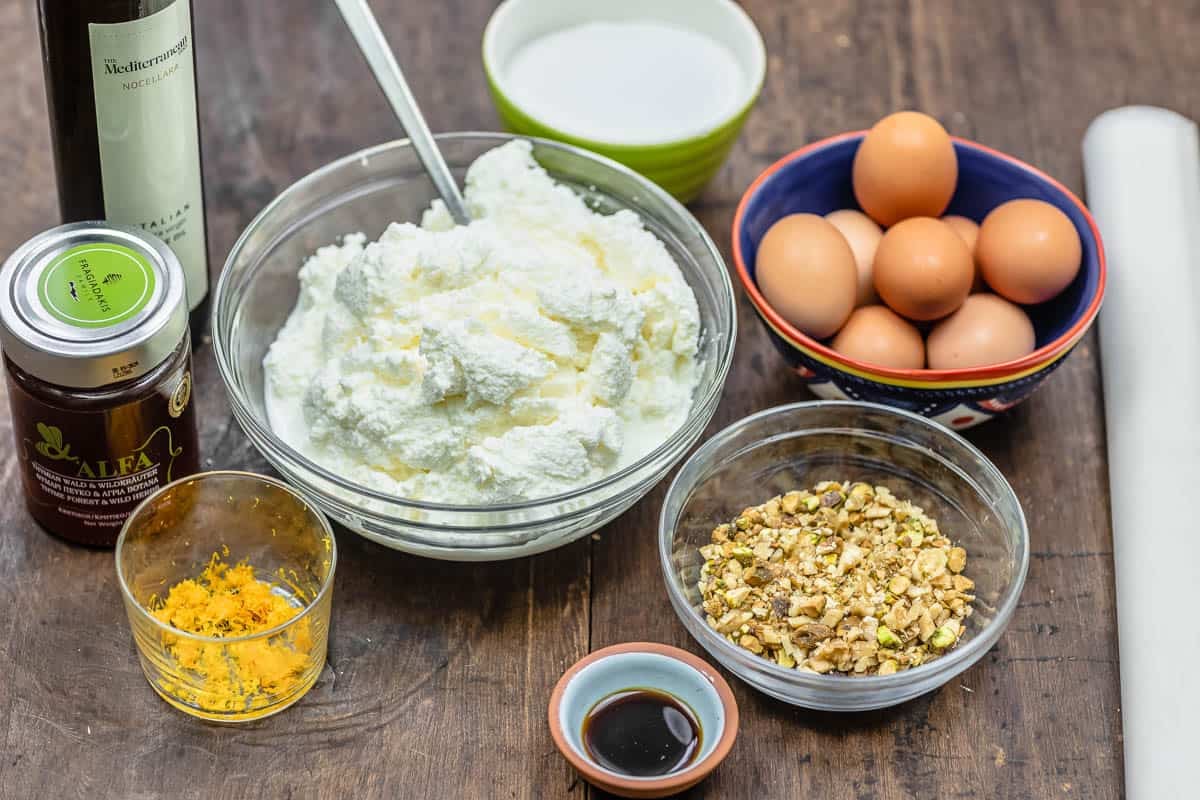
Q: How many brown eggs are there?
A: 8